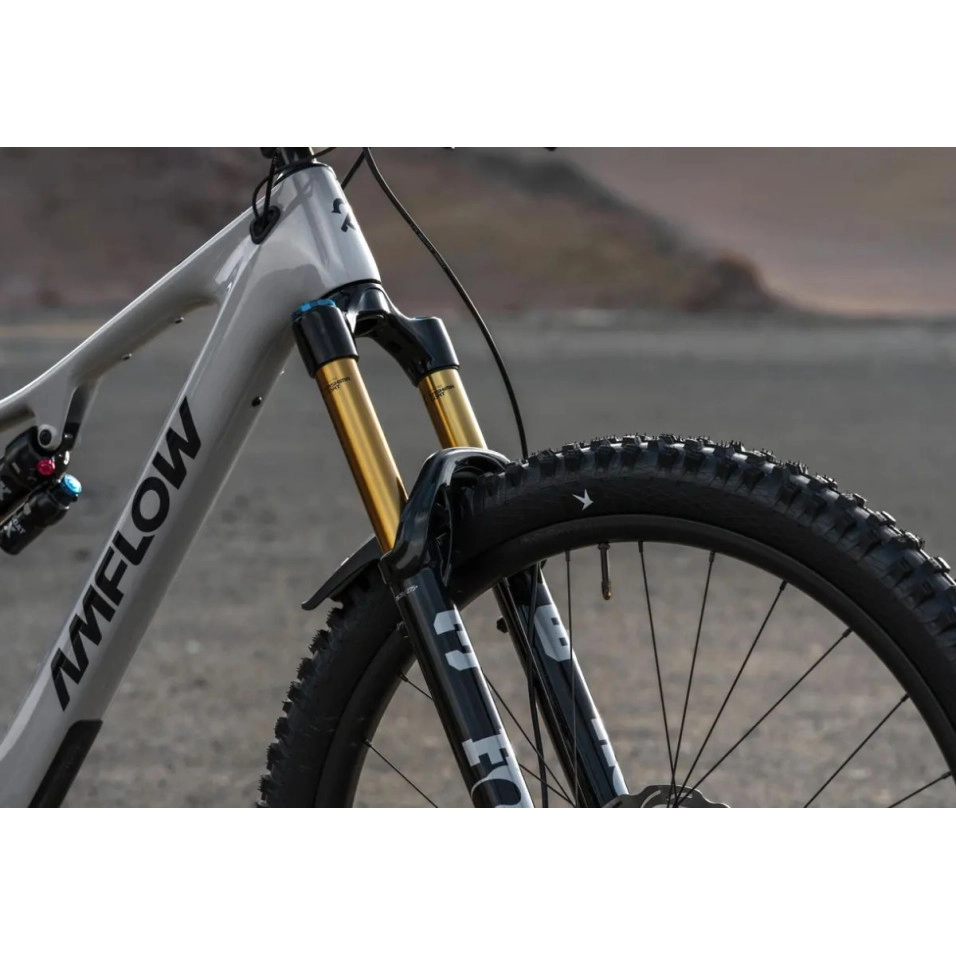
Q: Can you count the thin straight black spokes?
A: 11